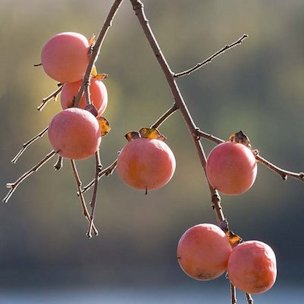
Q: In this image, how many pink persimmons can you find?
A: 7